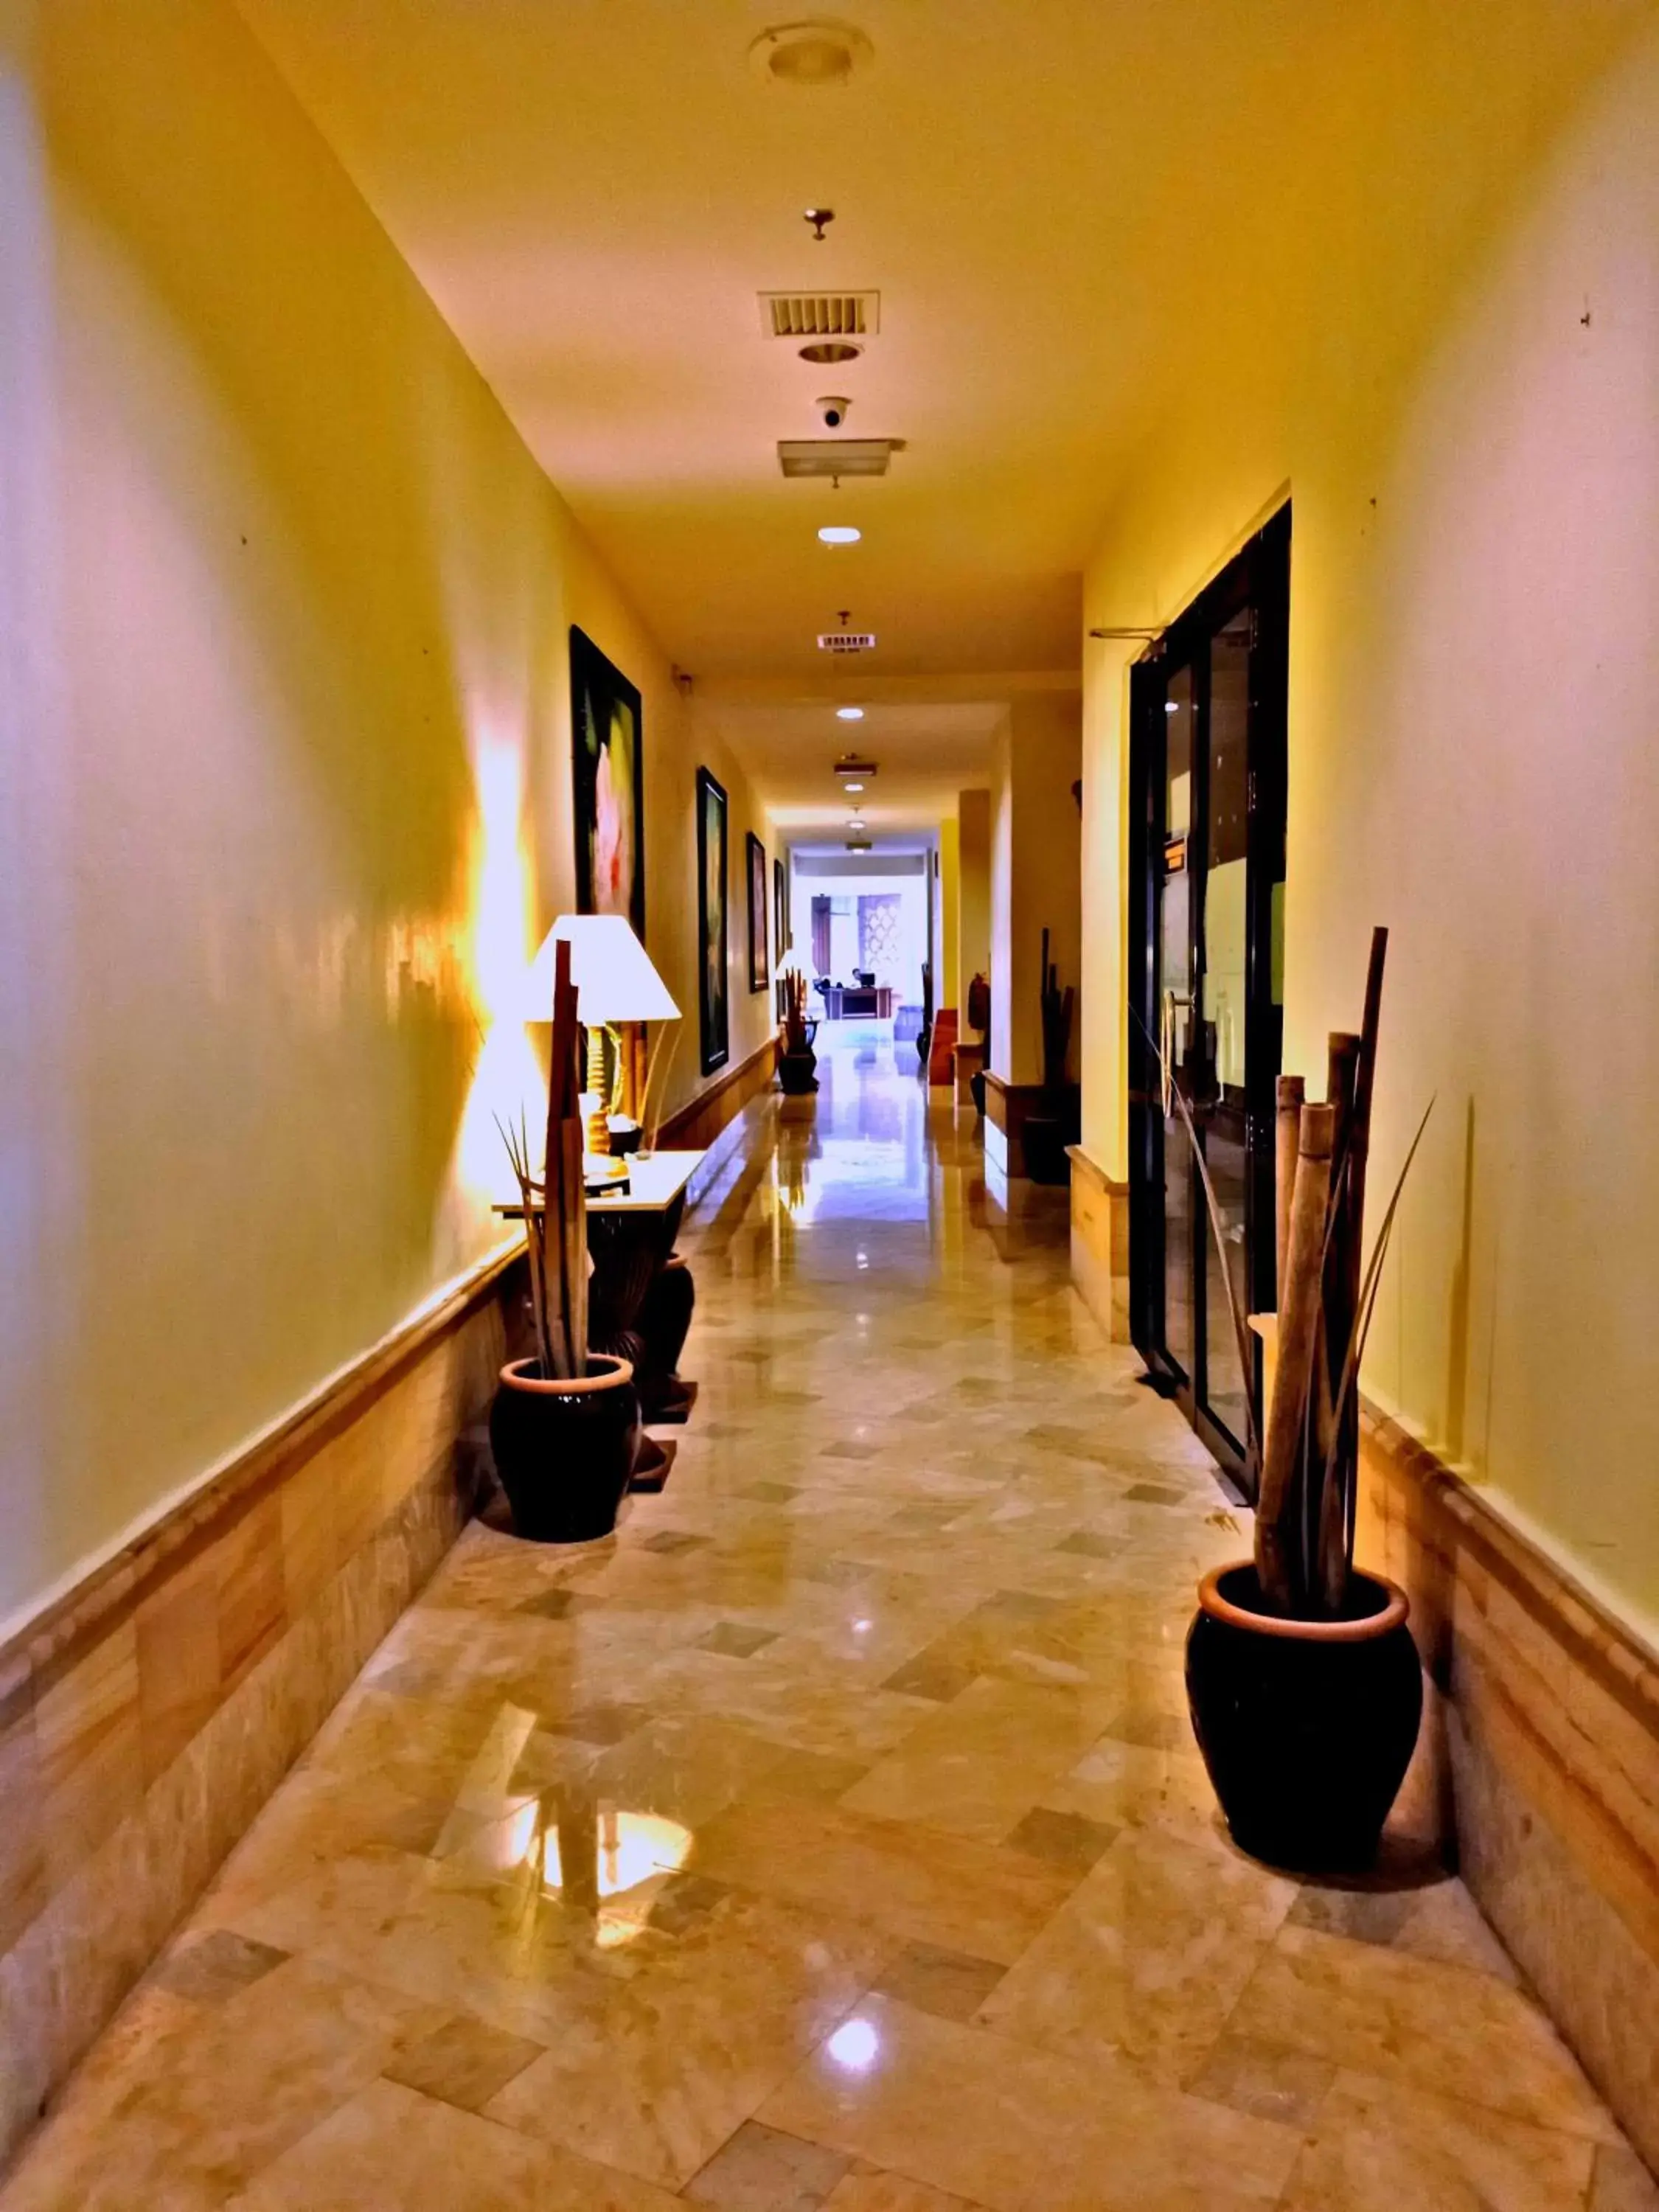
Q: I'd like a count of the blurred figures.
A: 1